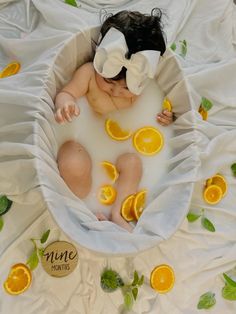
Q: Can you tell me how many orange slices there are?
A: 13